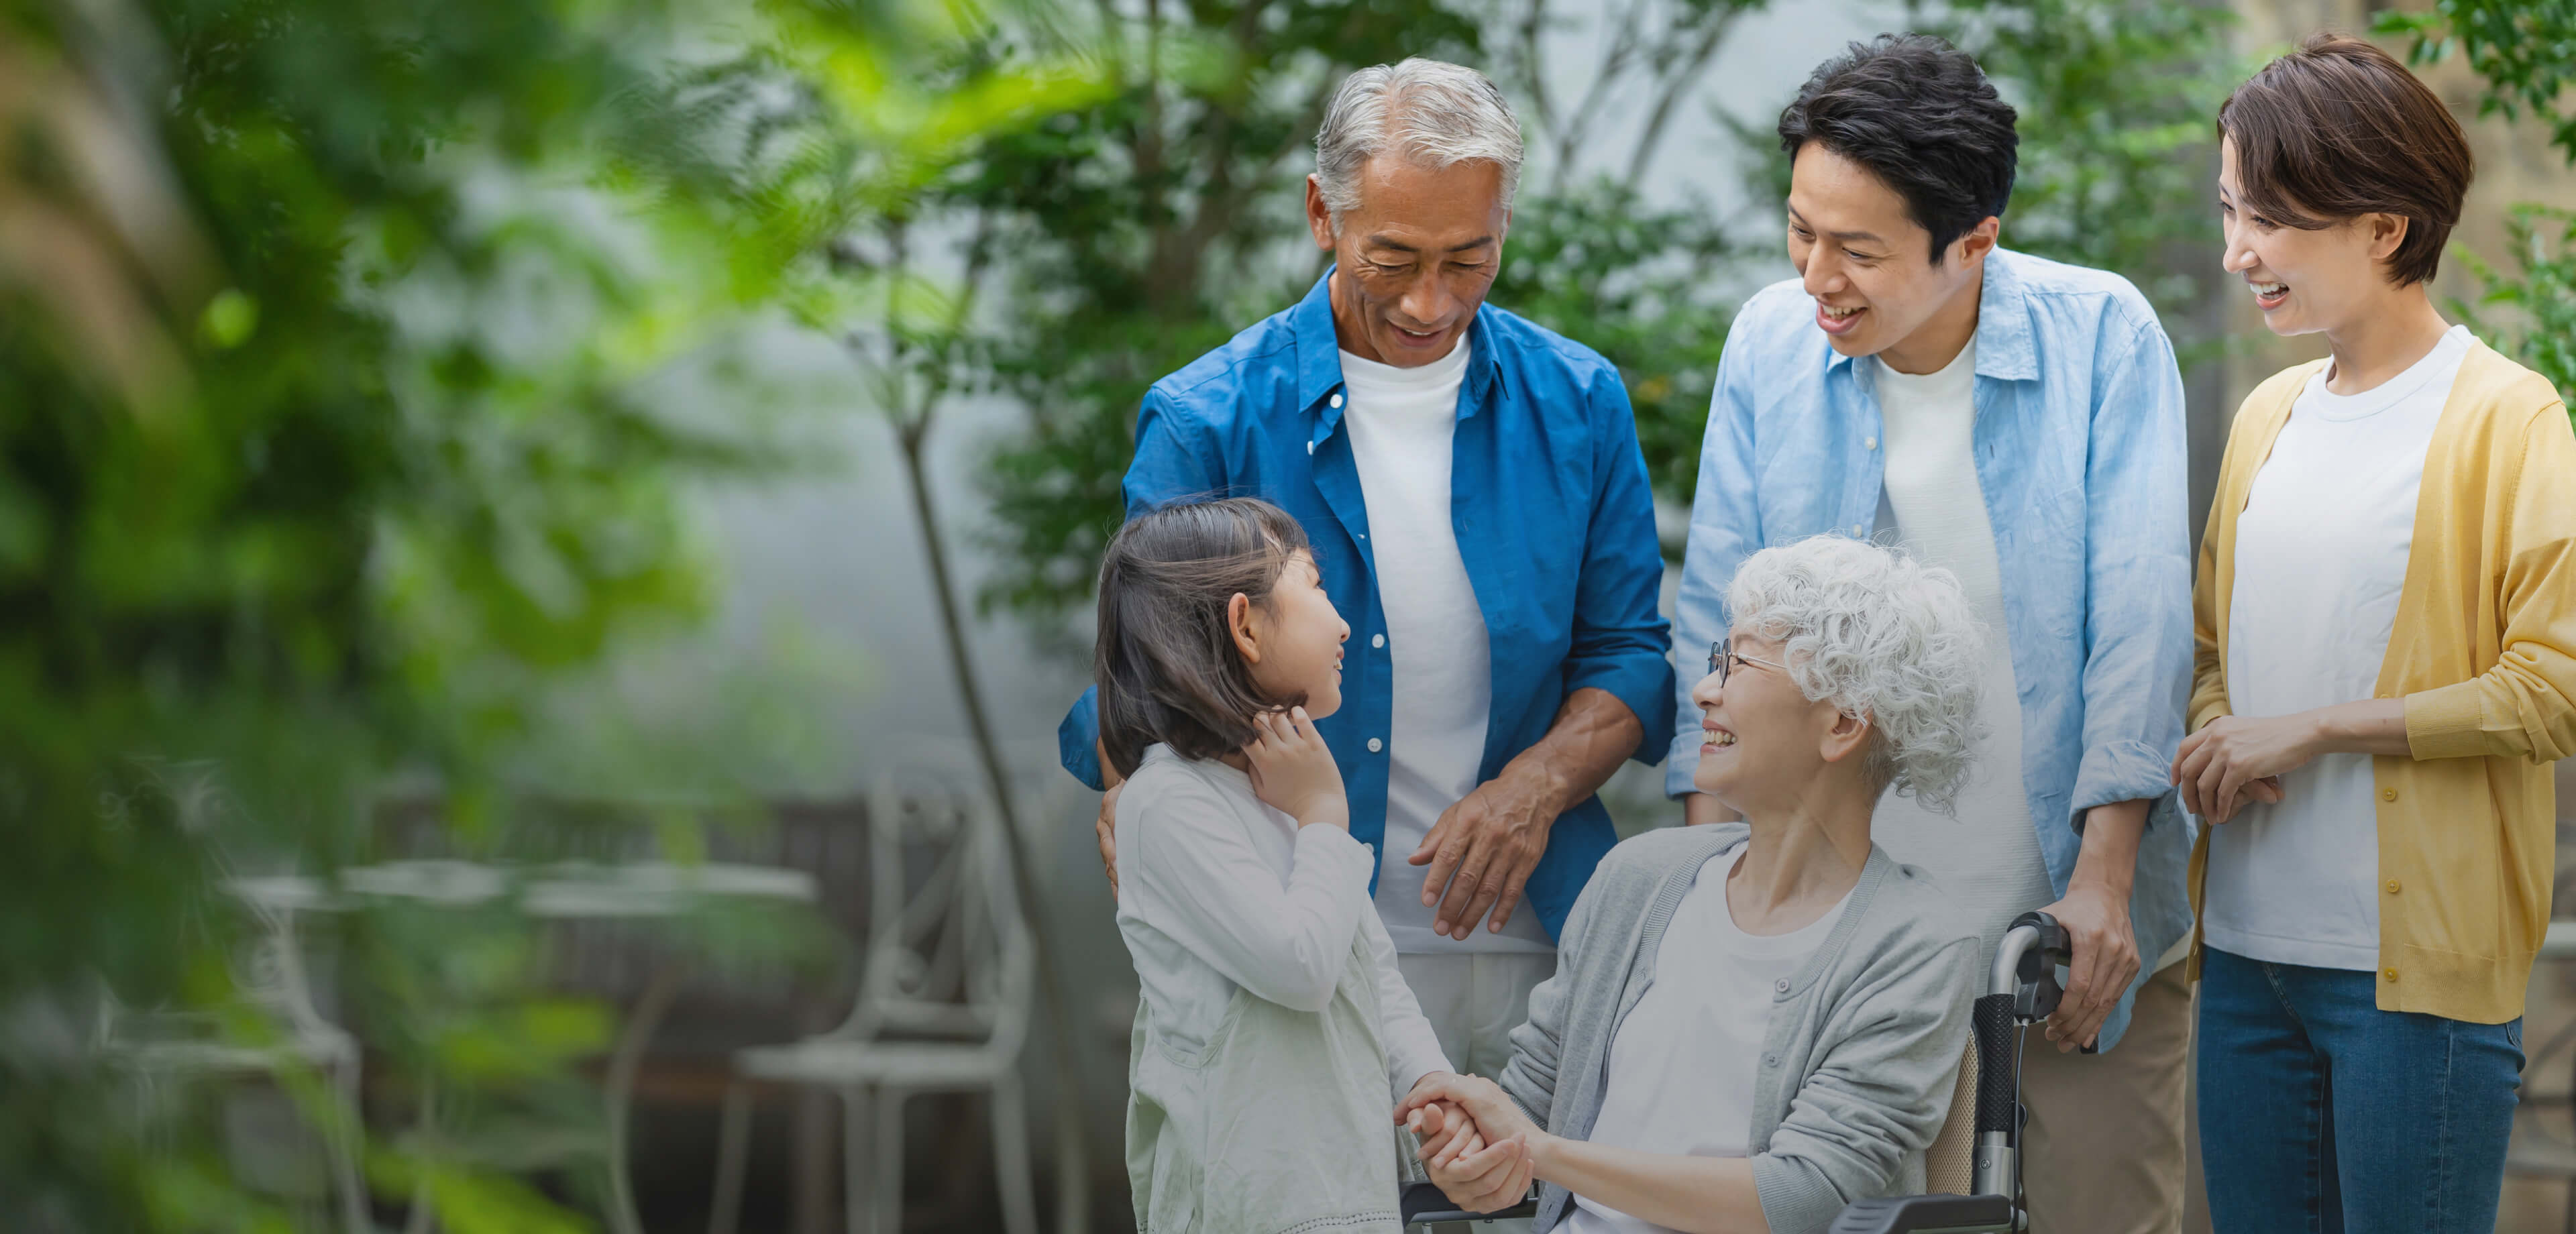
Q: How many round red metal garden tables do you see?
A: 0